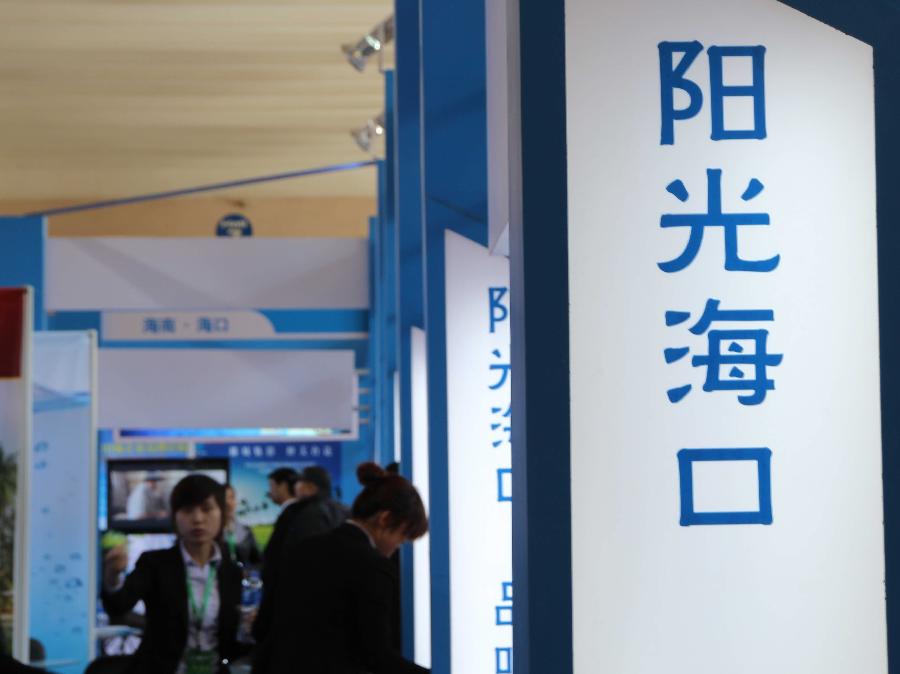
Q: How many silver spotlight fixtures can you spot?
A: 2